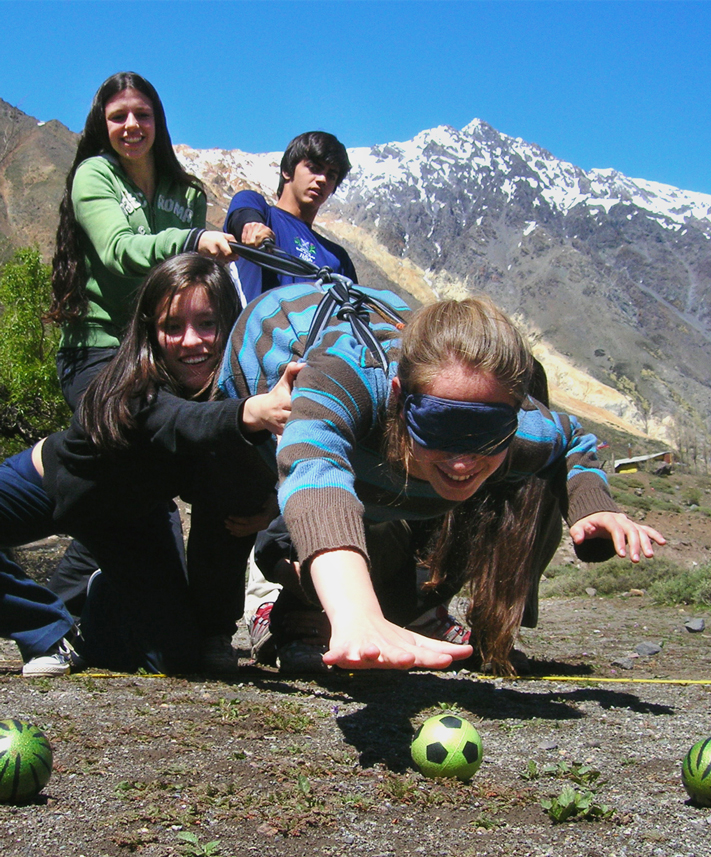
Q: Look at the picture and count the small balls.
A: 3